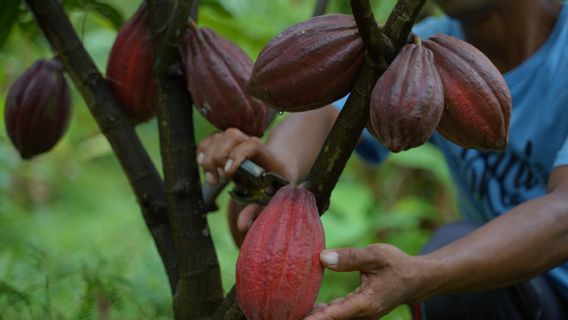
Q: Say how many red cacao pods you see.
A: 7